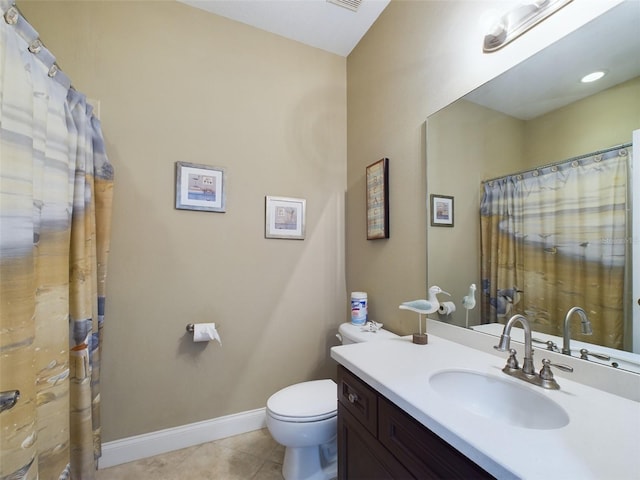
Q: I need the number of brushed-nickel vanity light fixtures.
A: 1